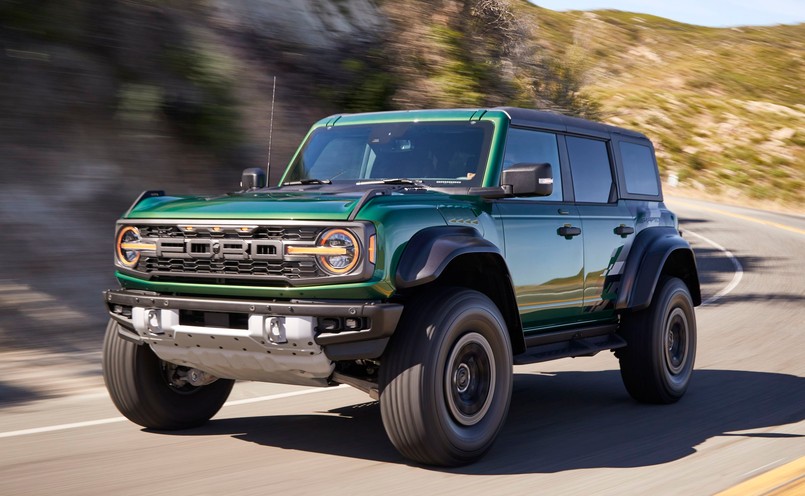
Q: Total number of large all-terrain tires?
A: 3